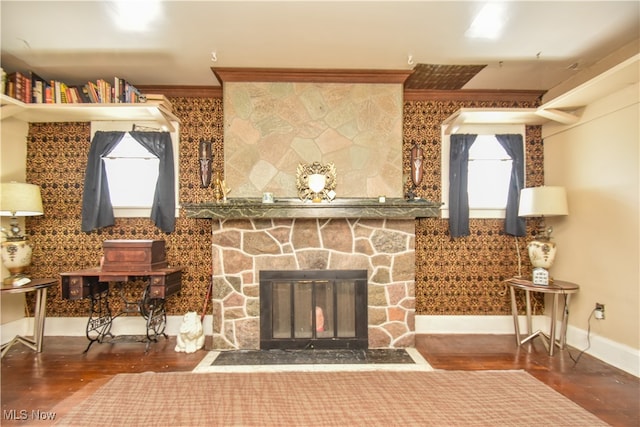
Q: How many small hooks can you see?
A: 2